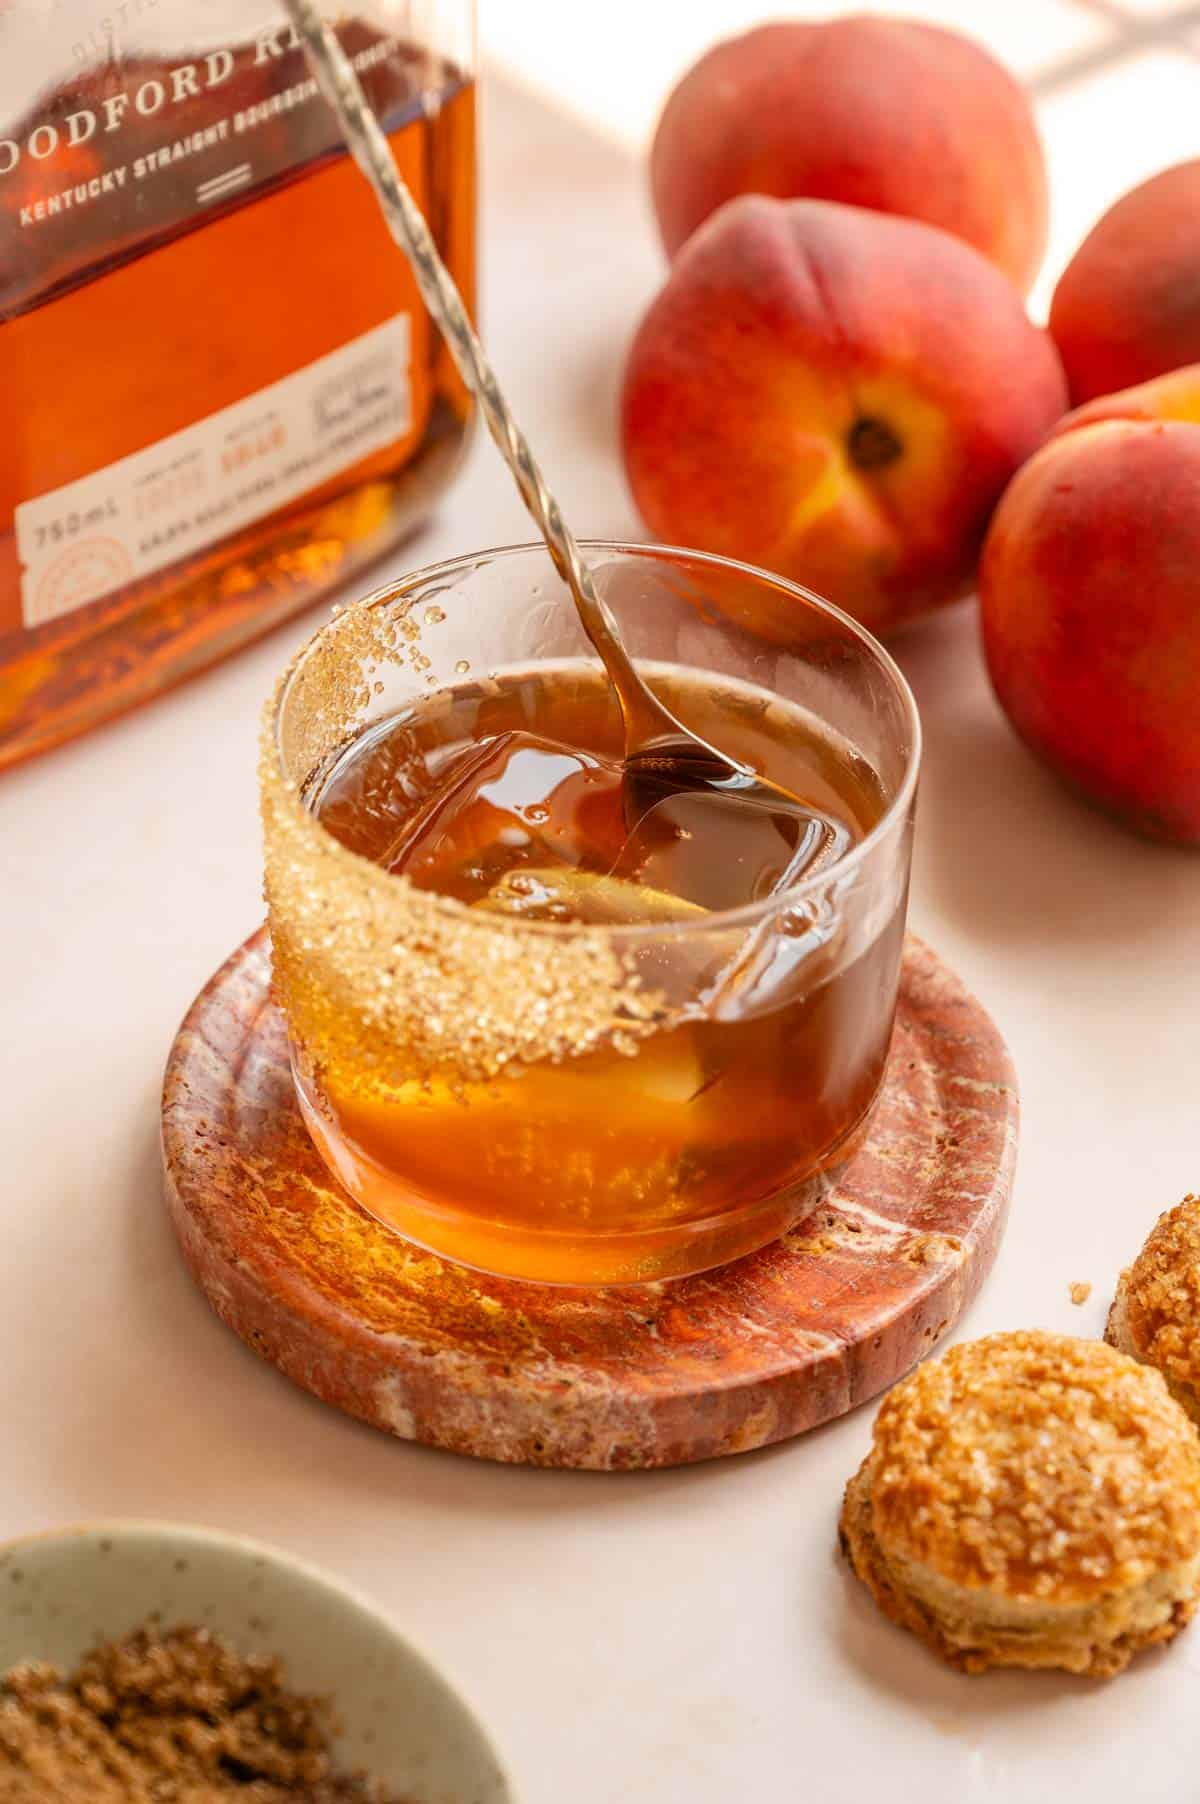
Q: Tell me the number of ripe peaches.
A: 4